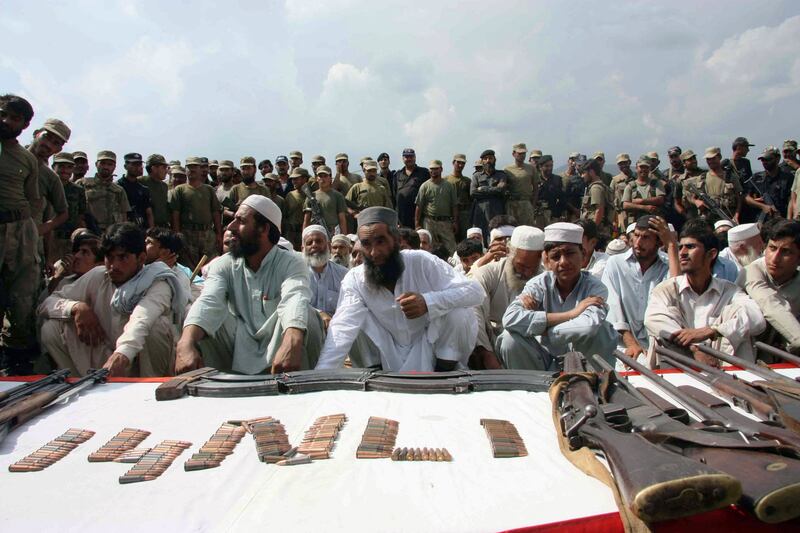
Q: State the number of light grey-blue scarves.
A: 1